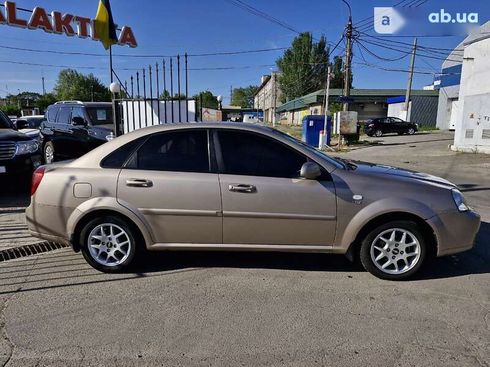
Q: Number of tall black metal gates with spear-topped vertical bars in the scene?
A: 1